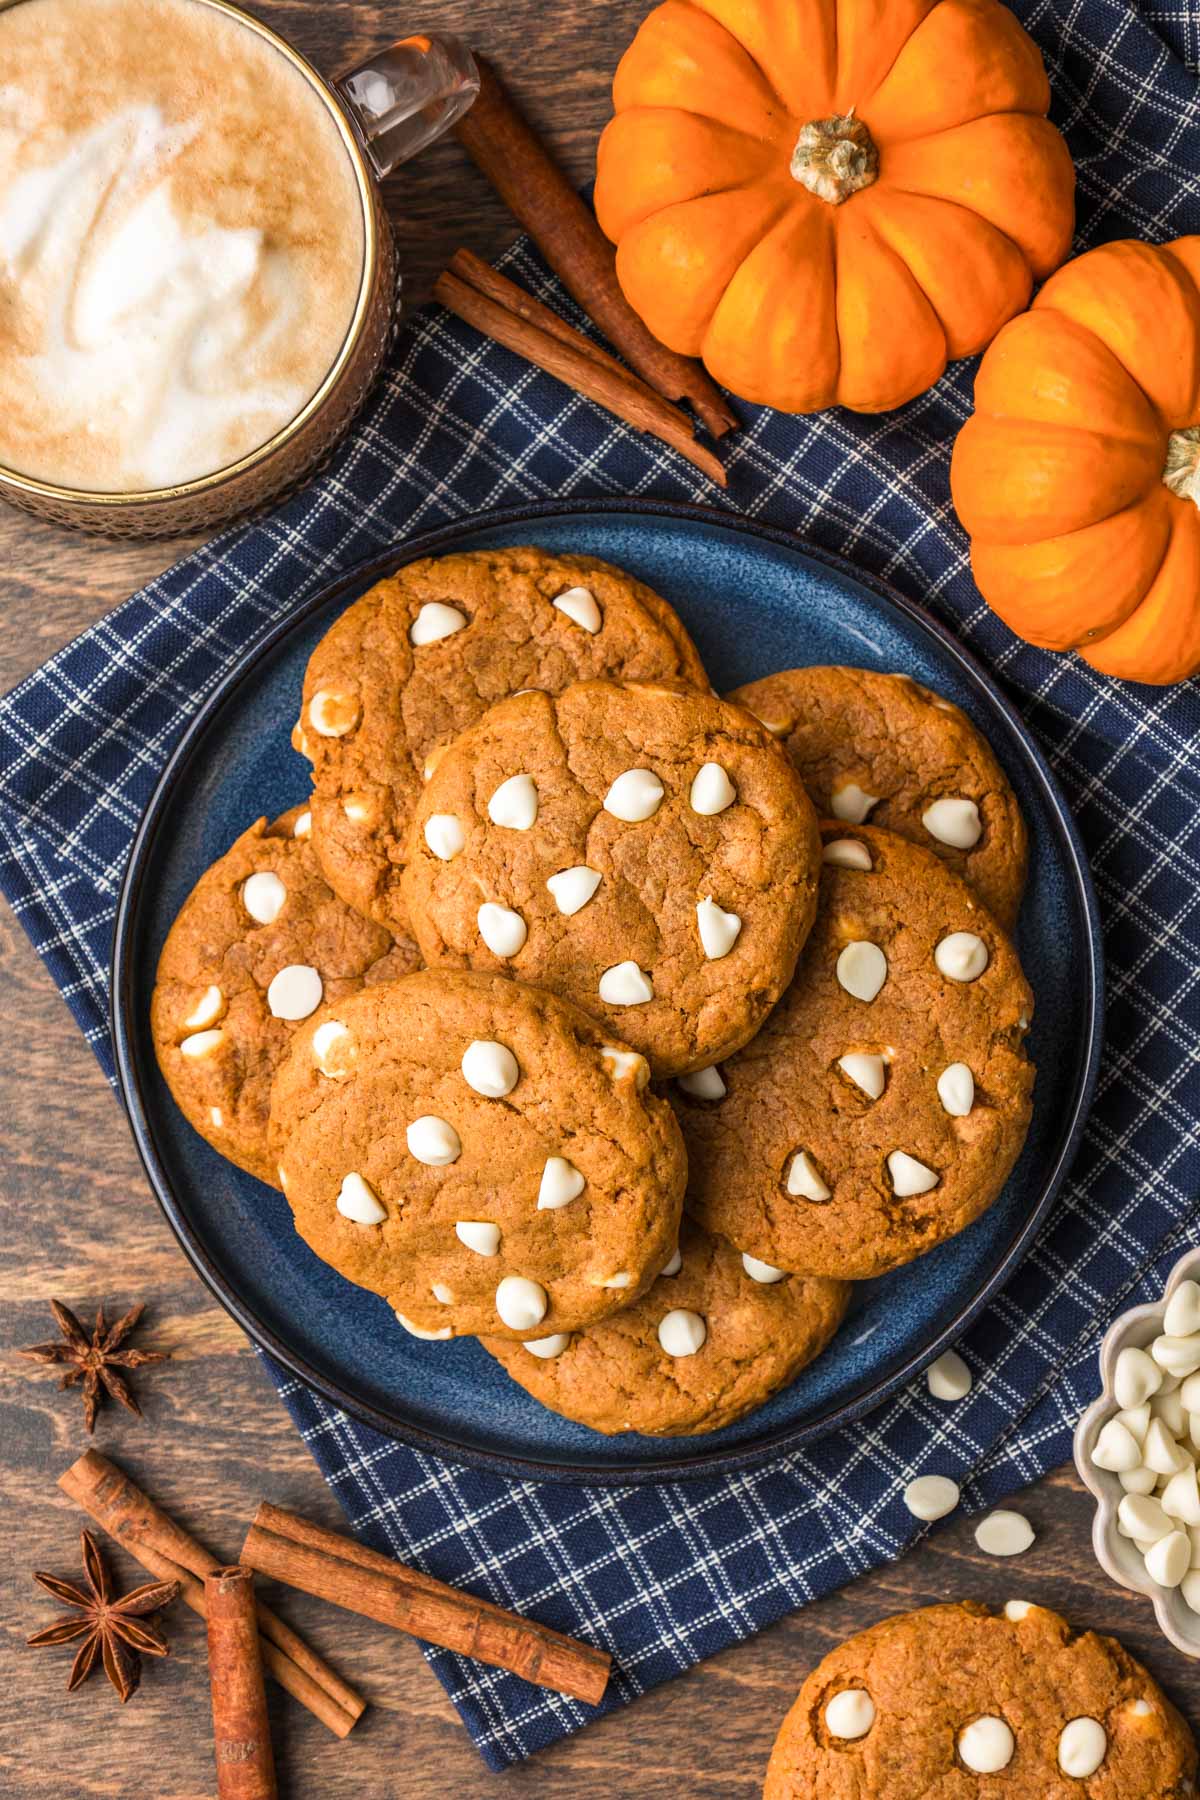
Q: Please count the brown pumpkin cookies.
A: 8